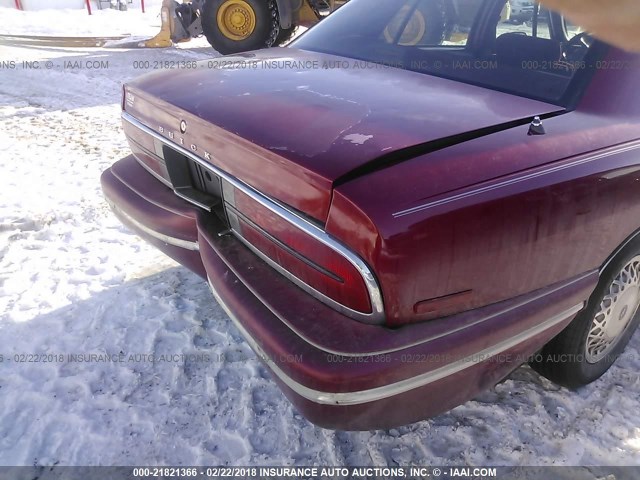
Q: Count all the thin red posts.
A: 3